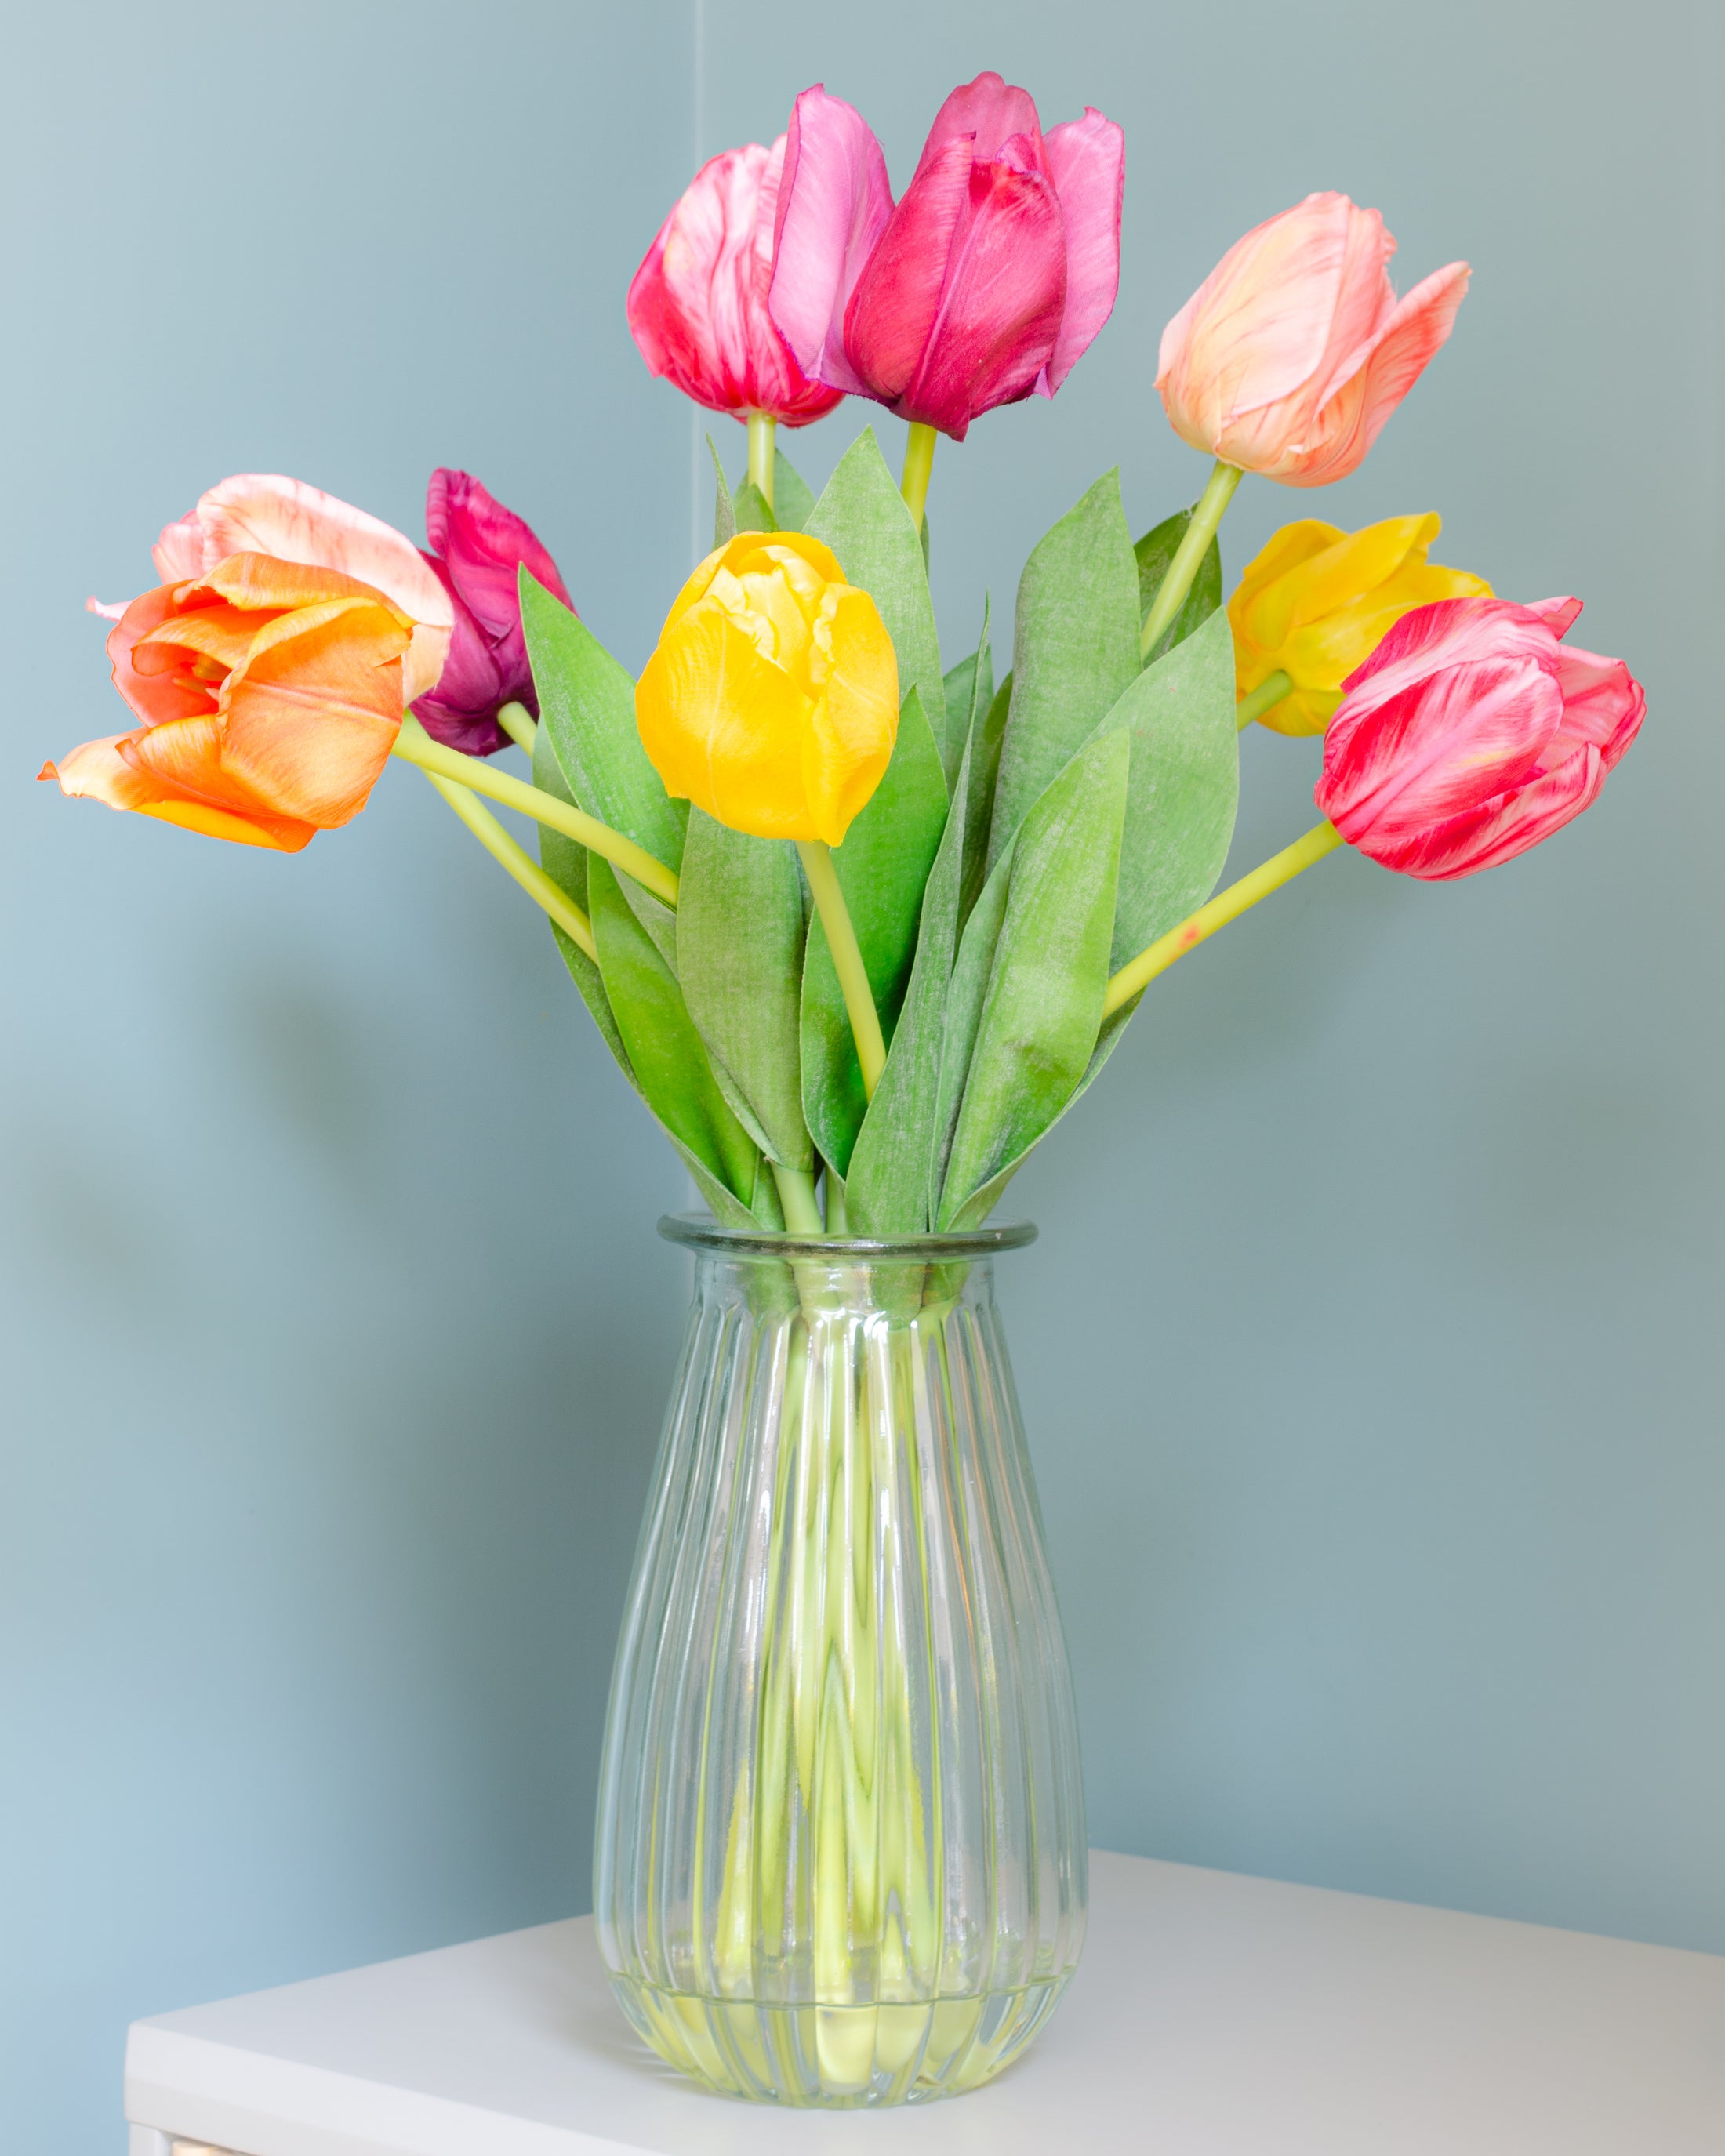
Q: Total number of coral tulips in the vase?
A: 2